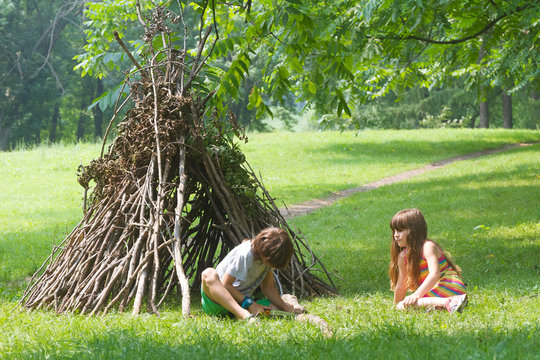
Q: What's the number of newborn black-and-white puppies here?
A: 0